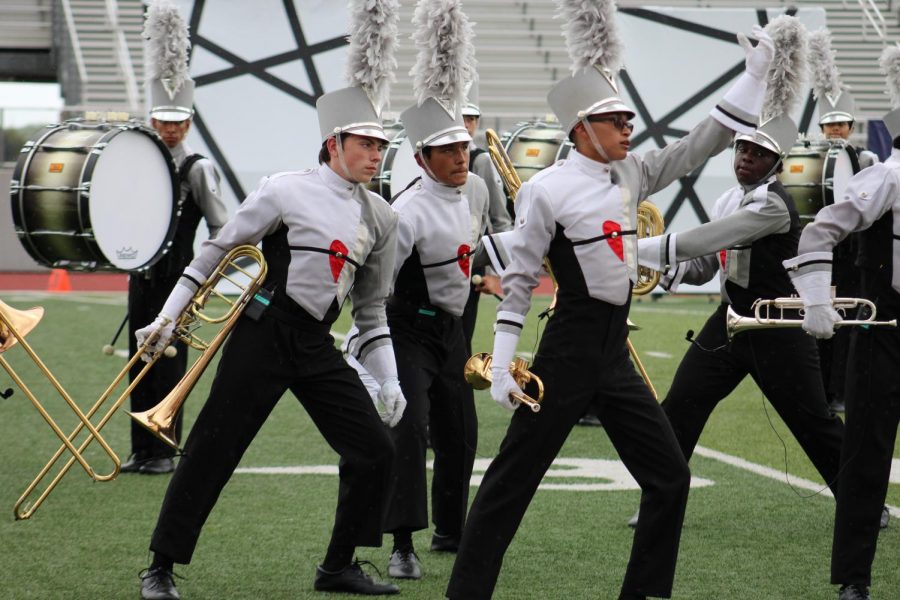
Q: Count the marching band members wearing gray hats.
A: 8